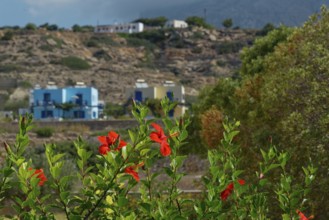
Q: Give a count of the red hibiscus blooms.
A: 6